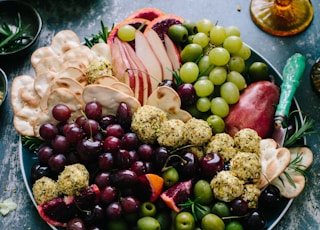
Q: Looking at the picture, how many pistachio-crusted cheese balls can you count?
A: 12